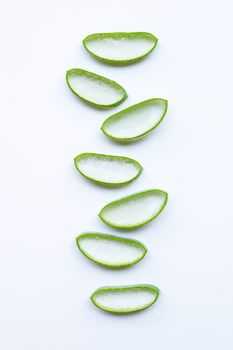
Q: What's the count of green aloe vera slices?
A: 7